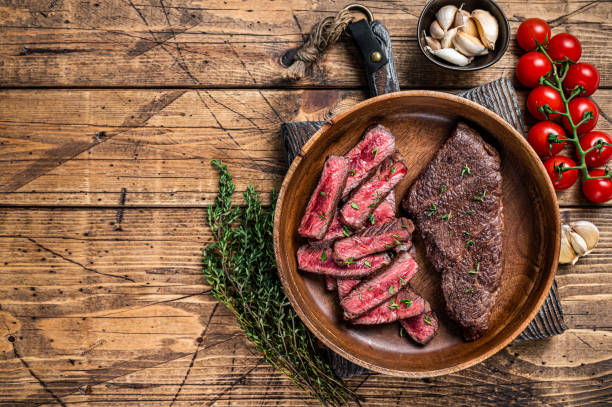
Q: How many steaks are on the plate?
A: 2